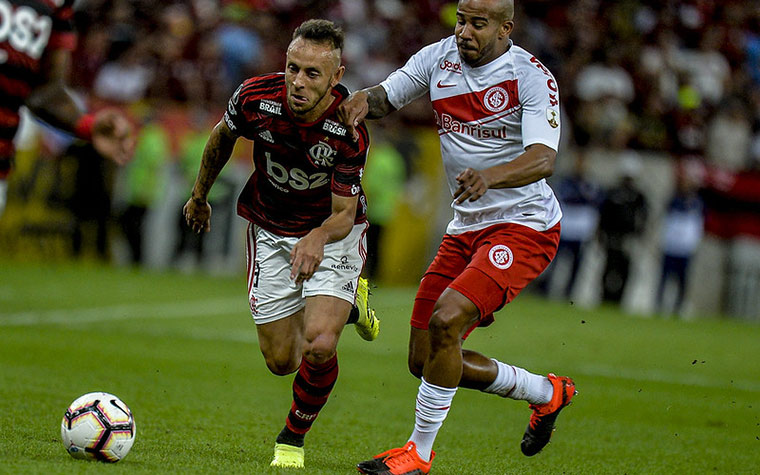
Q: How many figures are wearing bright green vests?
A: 3